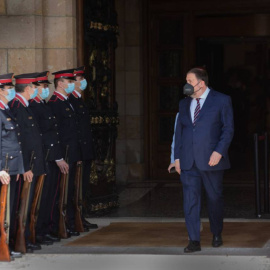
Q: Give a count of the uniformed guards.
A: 5